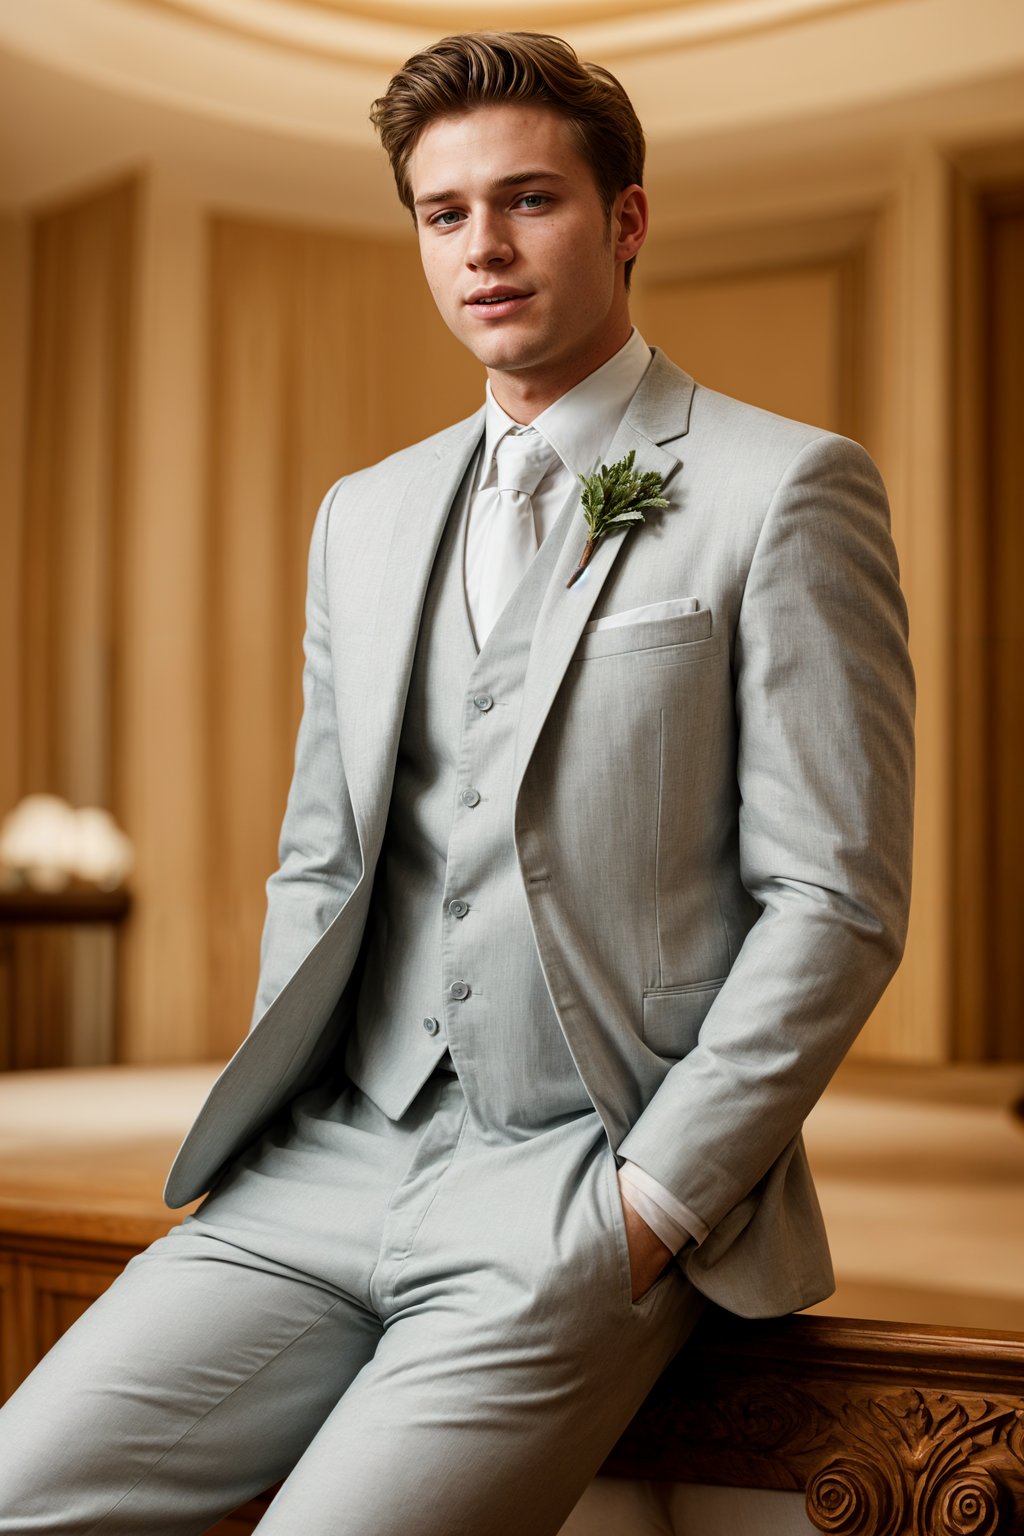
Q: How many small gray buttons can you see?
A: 5